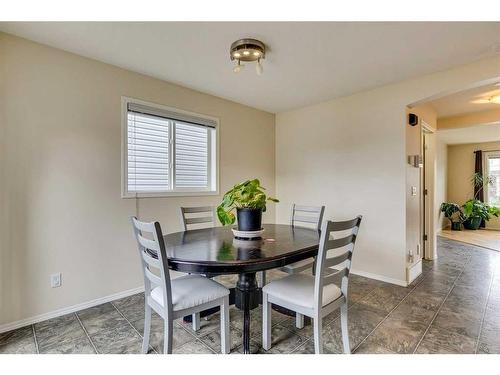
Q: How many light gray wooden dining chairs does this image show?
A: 4